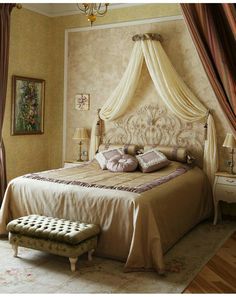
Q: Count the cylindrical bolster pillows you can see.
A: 2